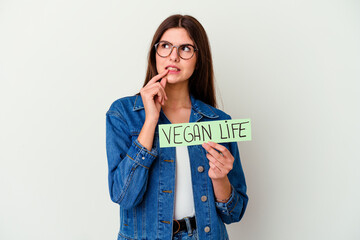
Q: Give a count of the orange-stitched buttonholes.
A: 3